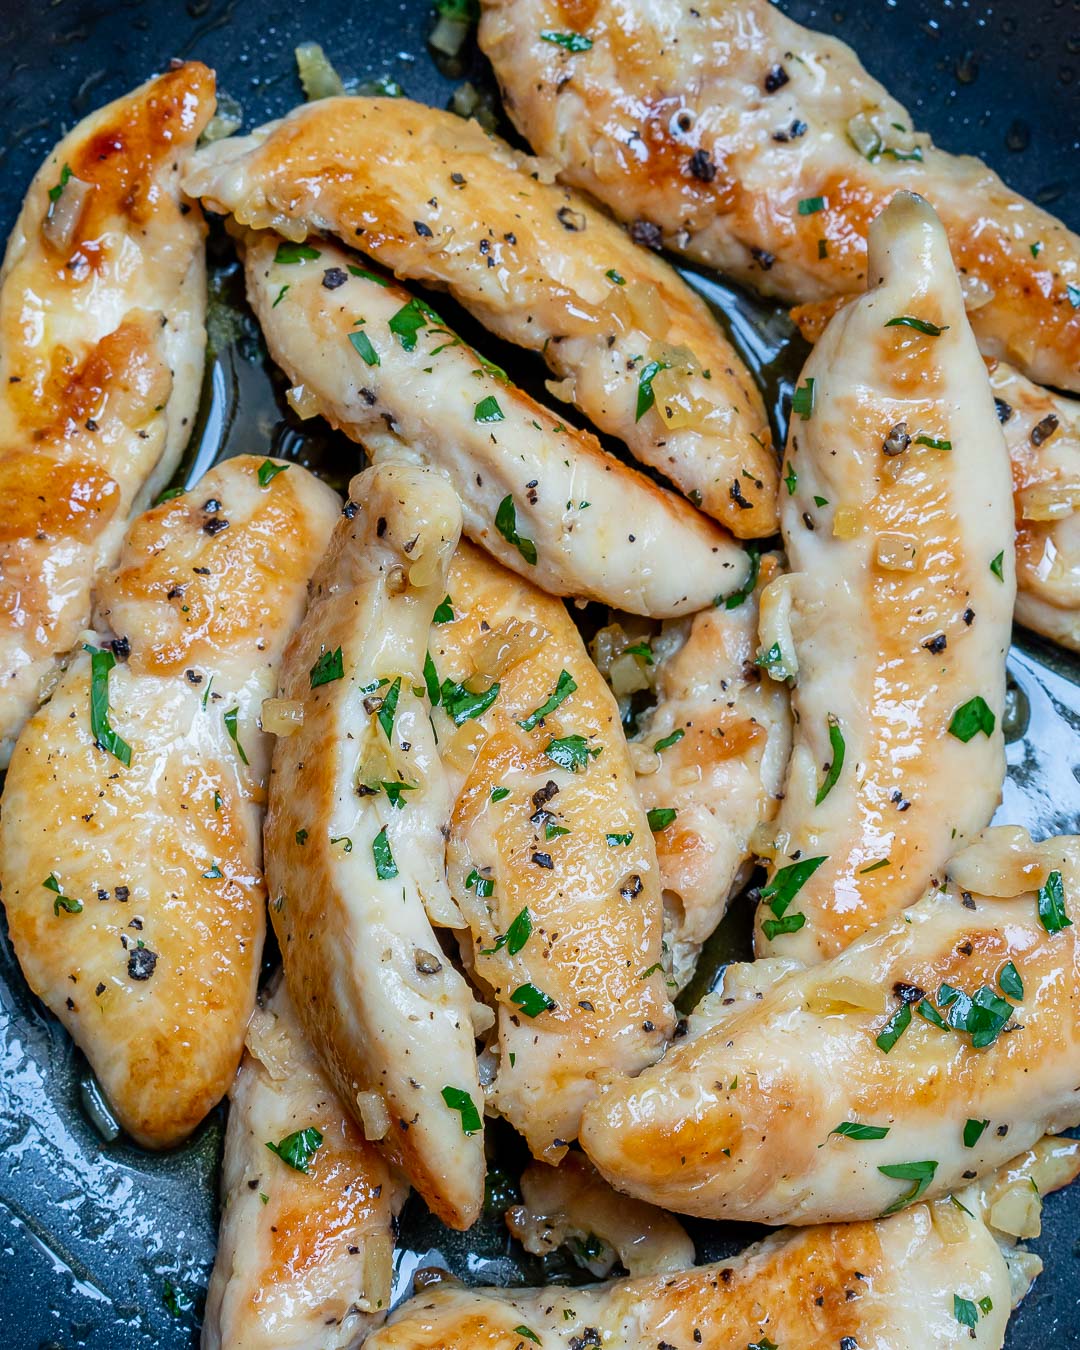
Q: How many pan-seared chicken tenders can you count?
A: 13